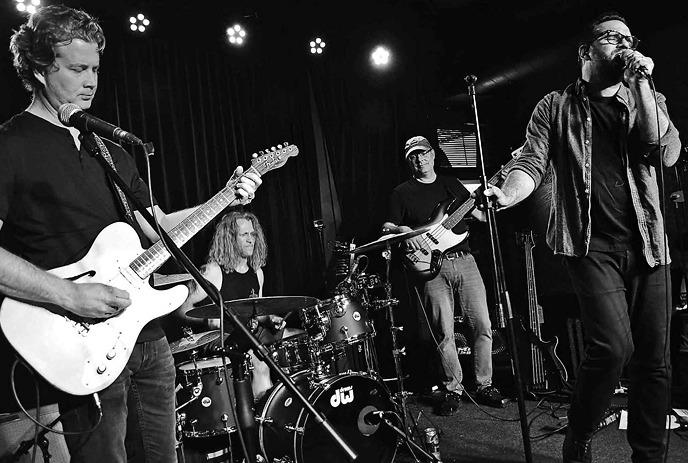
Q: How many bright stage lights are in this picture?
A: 5